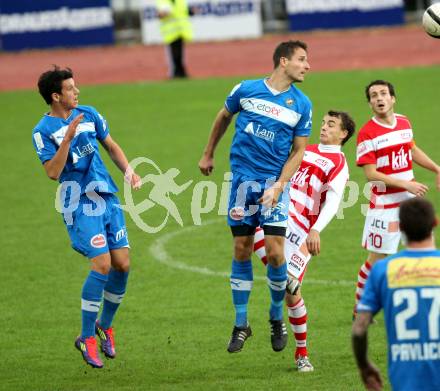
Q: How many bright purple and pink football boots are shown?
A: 2